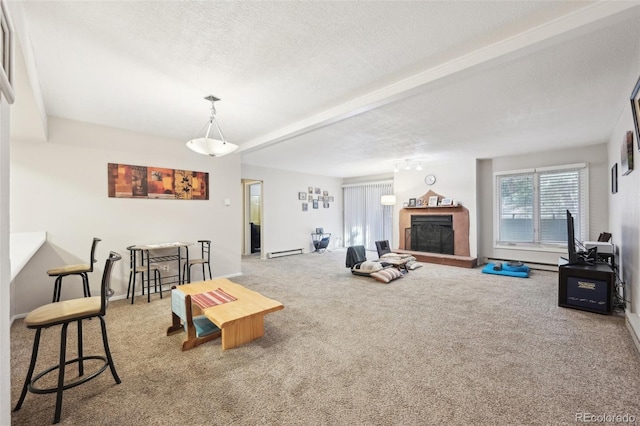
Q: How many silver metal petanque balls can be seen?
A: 0